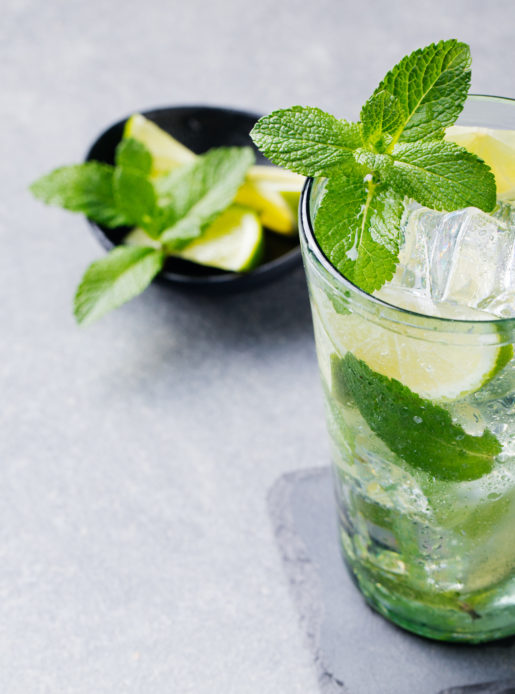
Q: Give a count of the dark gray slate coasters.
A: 1